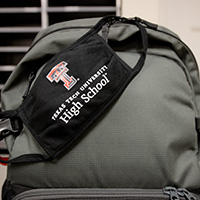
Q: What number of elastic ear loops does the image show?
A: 2